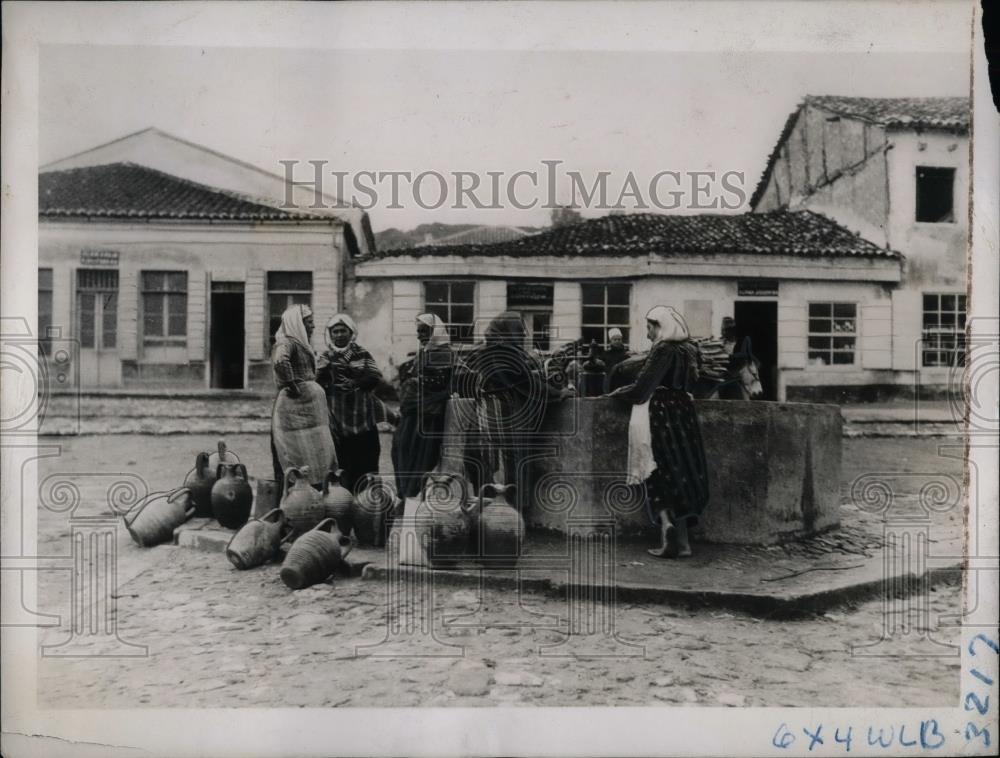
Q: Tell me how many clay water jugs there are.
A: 11